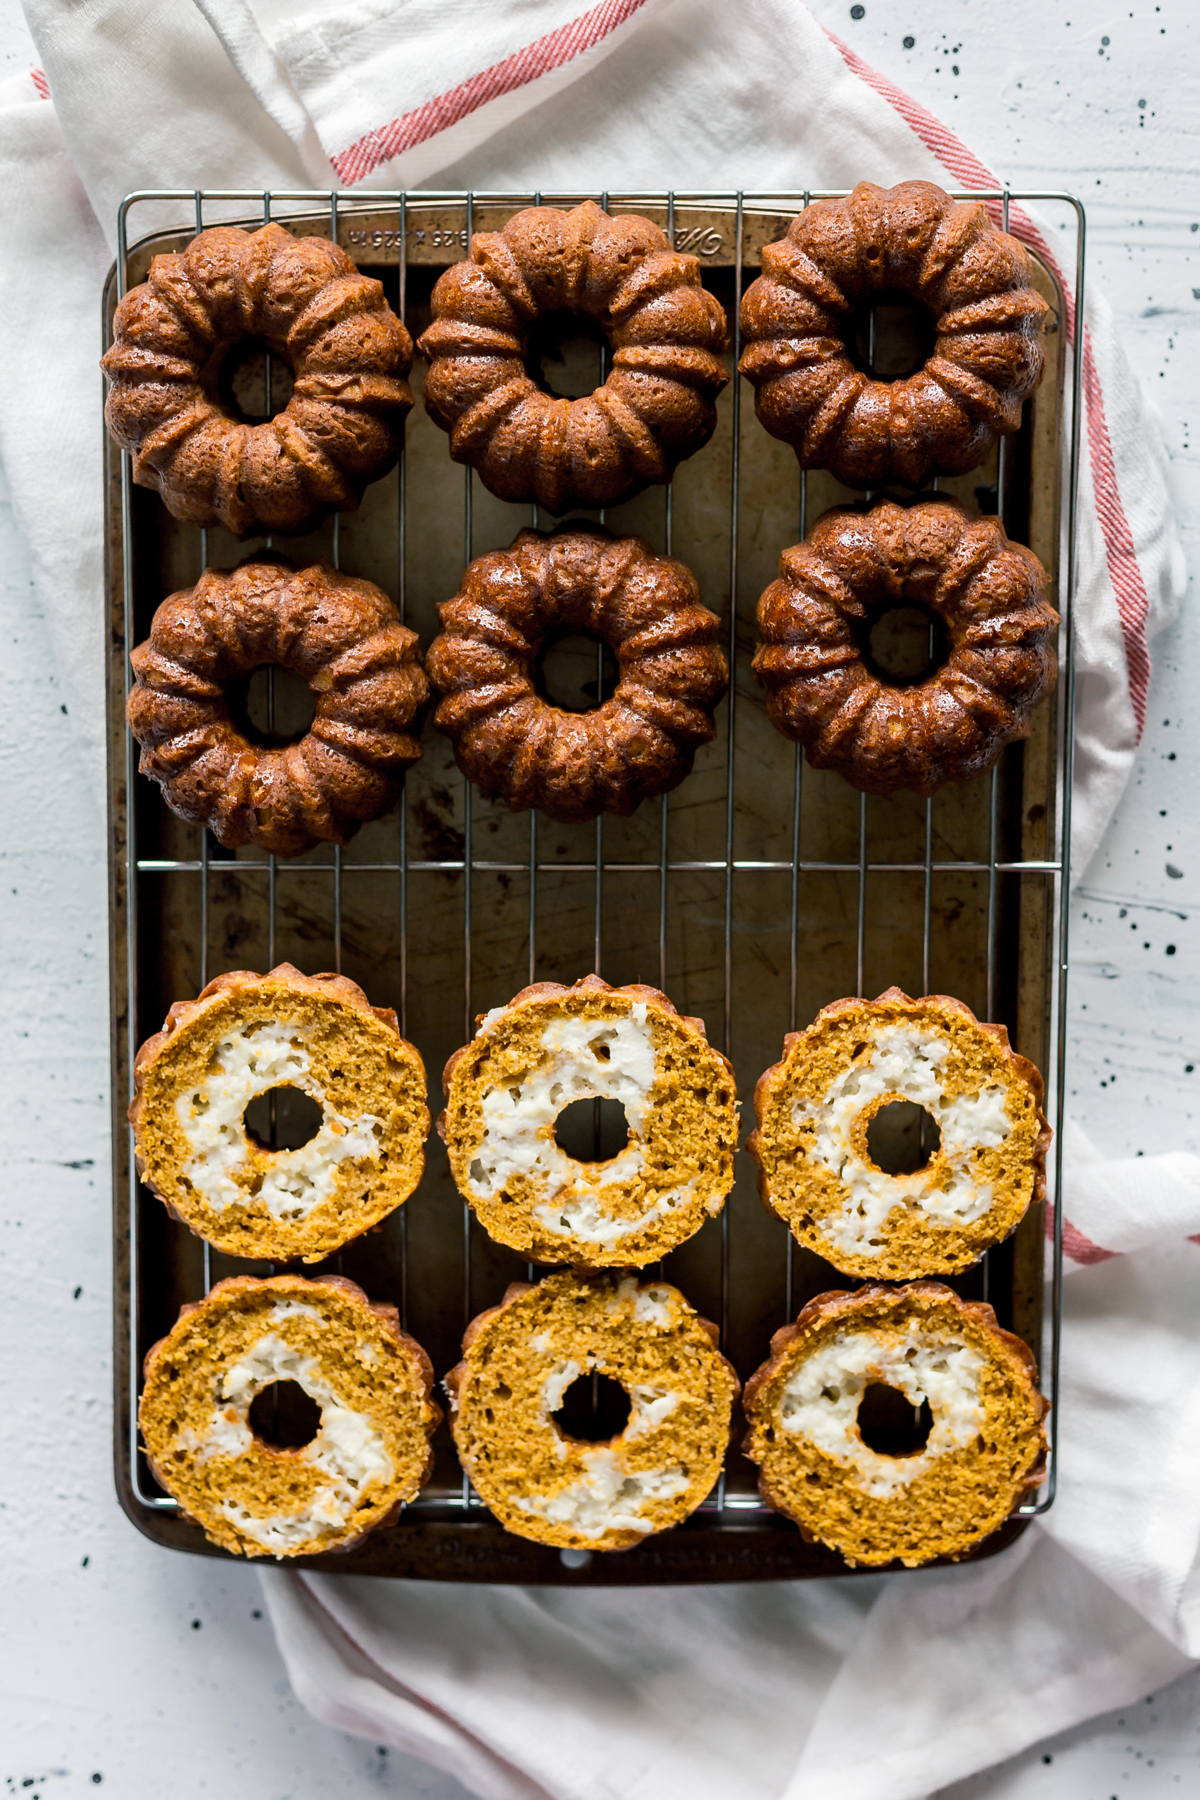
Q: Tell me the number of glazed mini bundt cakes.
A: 6